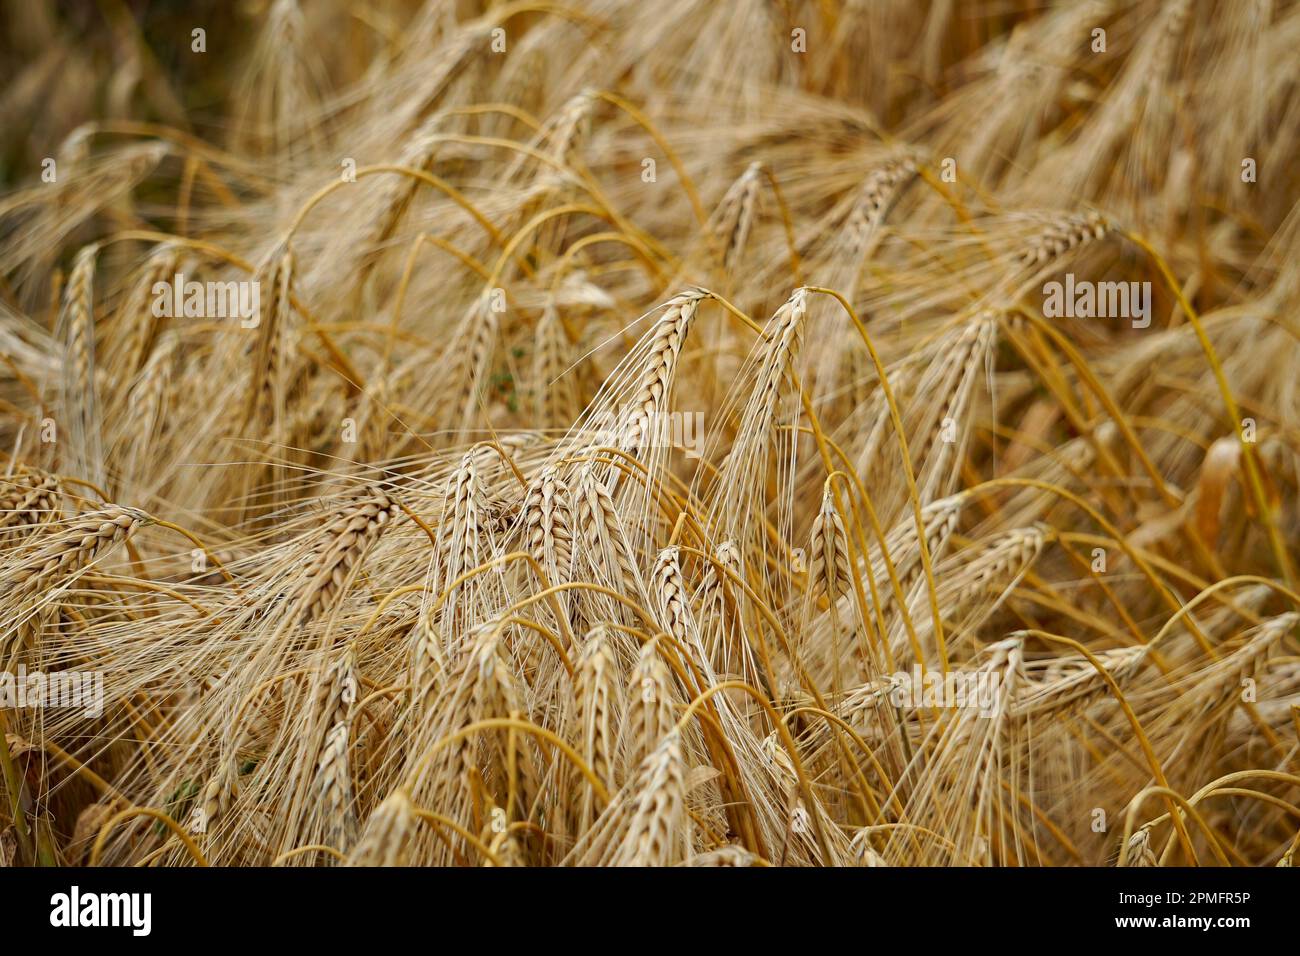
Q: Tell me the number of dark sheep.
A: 0